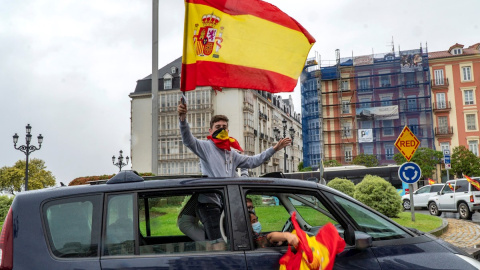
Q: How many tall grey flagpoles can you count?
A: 1